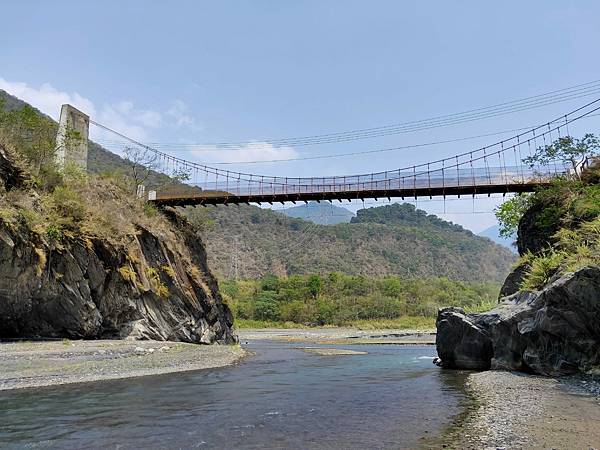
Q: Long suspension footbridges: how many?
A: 1